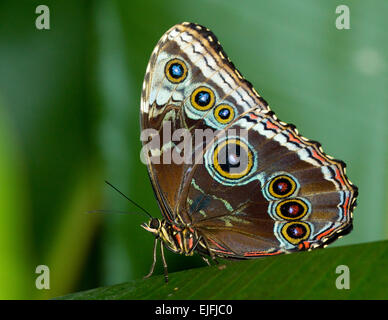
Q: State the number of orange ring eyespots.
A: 7